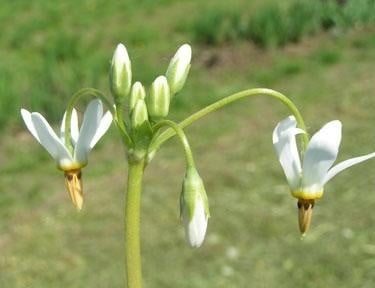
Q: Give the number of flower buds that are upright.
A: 5